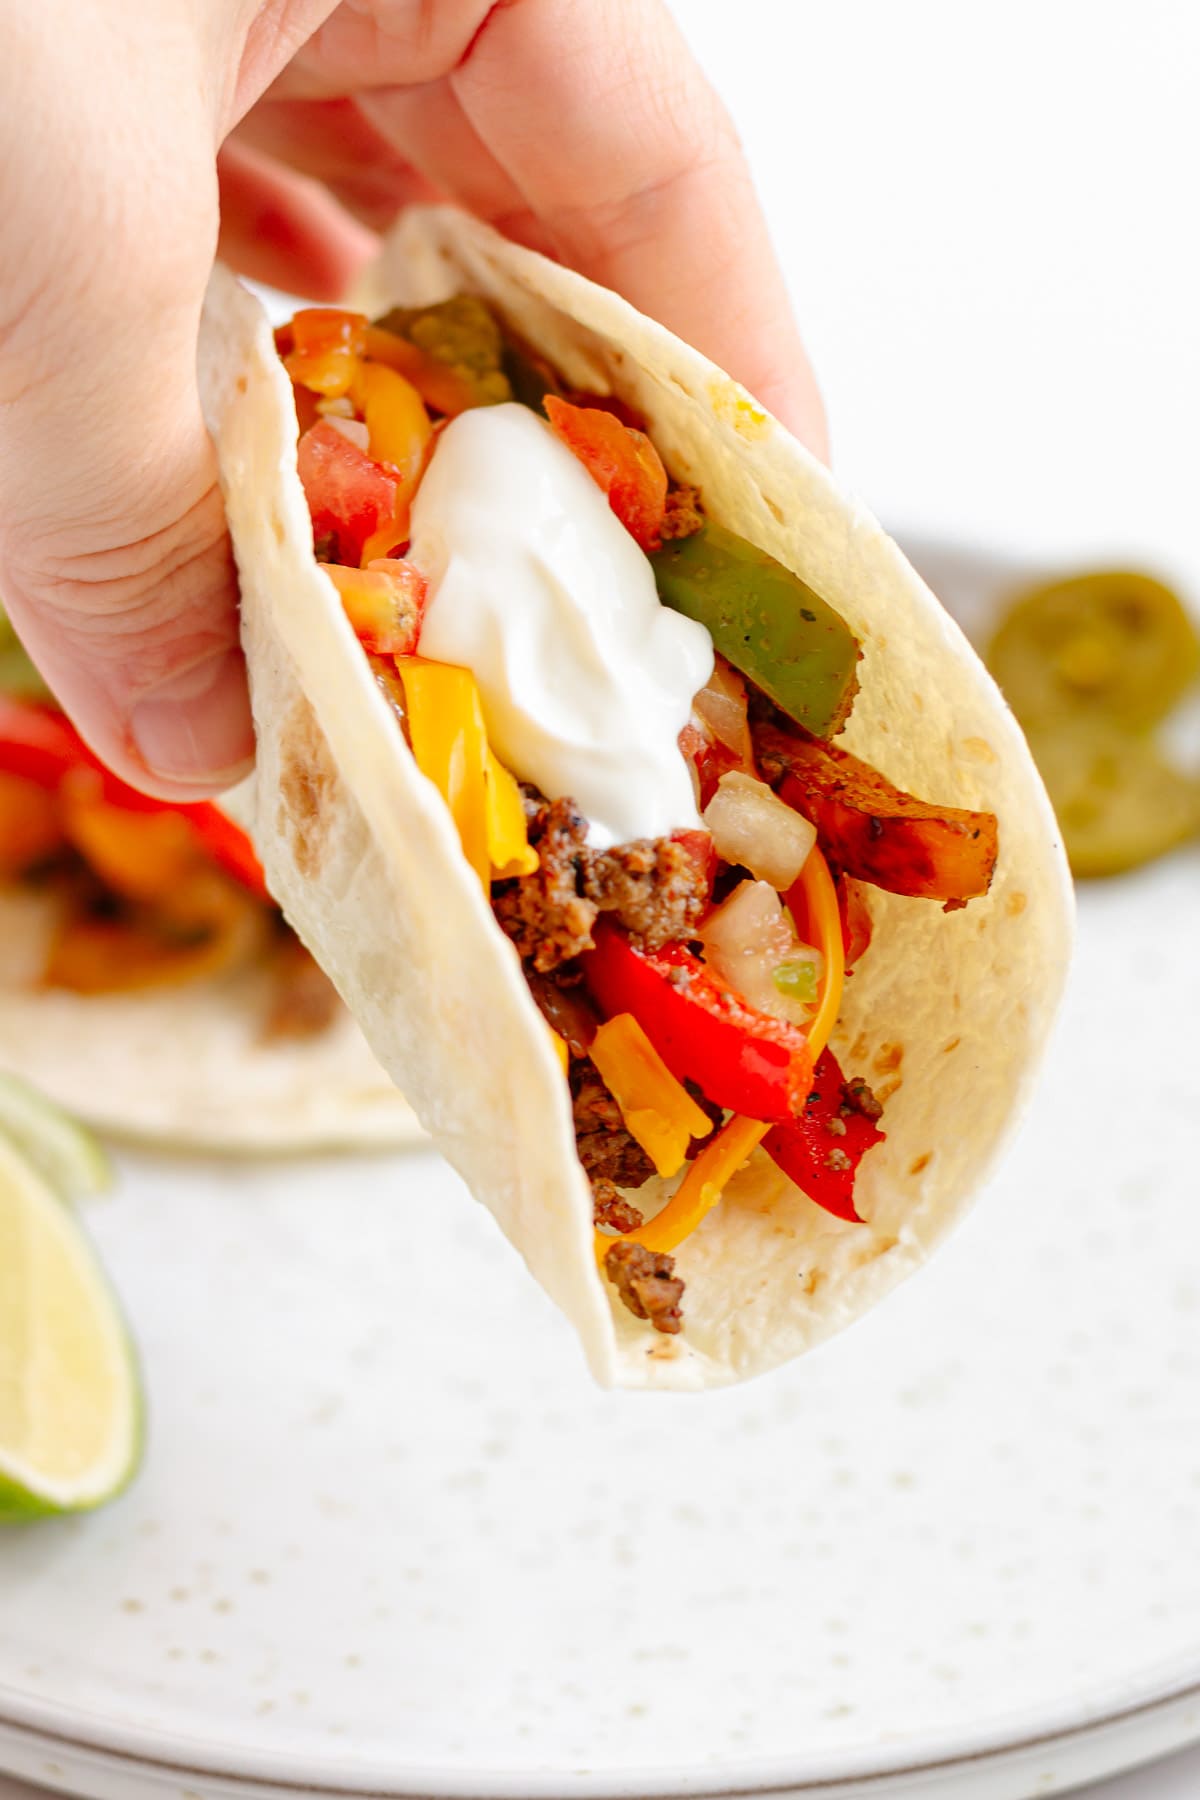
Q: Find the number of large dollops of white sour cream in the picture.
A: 1